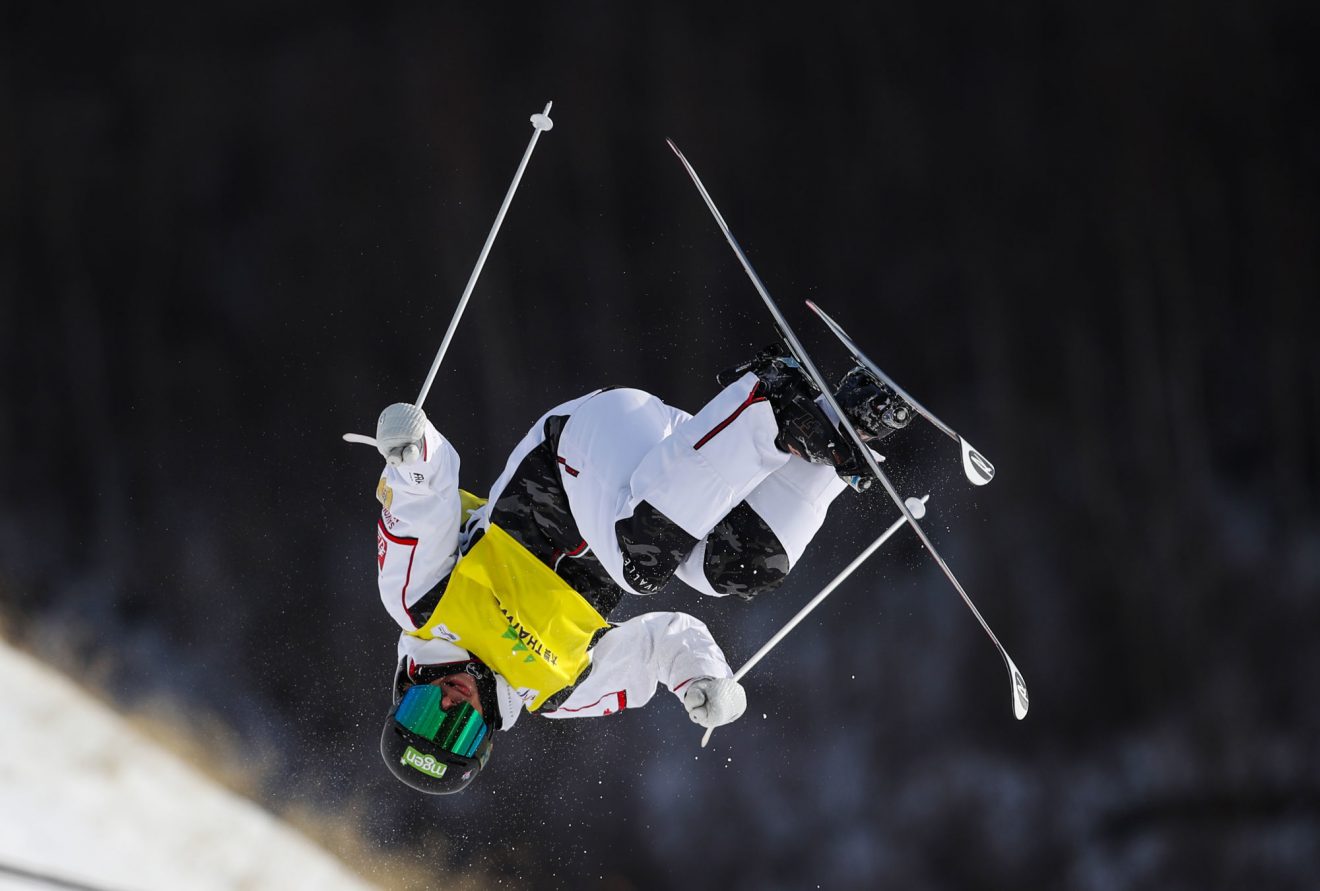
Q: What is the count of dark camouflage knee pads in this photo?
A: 2